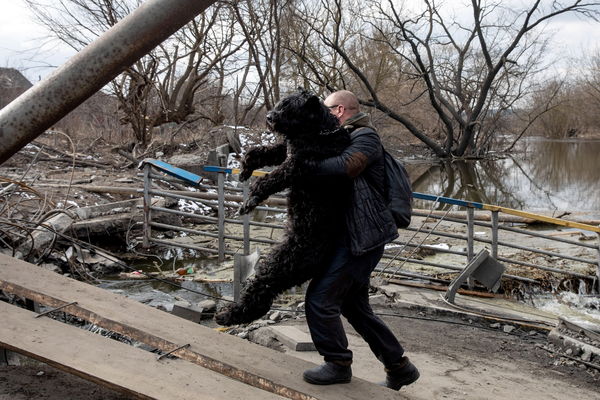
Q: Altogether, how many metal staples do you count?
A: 2